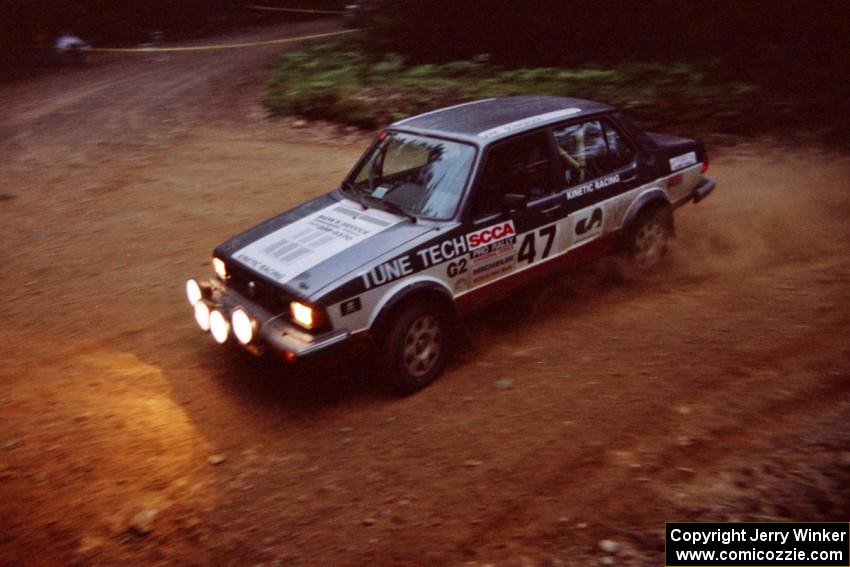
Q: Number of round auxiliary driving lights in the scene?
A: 4